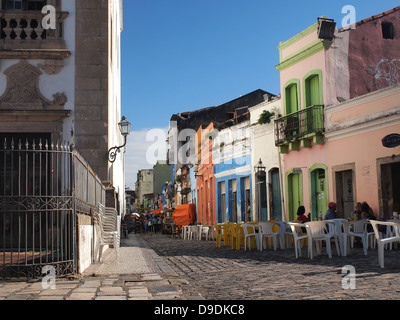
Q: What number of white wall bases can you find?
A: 1